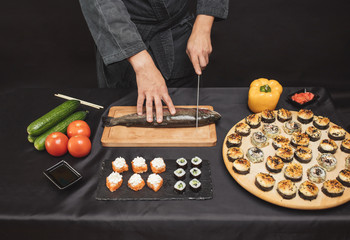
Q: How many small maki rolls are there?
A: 6